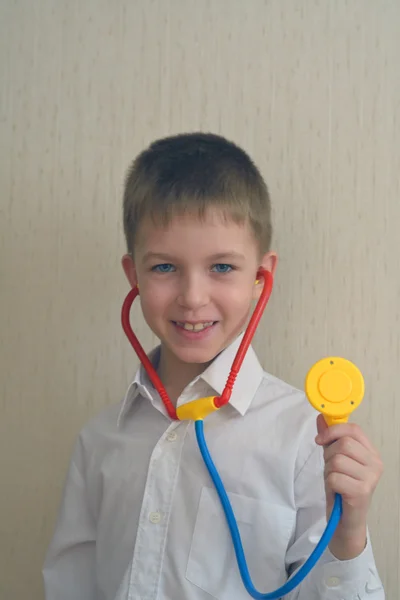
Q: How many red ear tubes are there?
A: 2